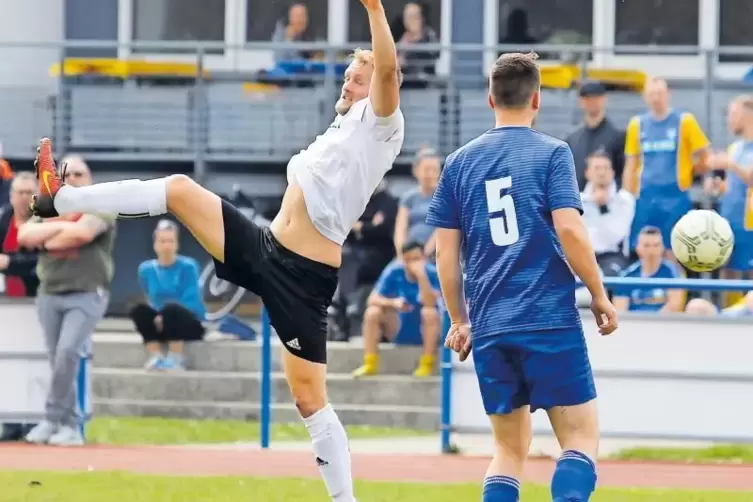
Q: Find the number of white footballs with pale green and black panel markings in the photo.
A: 1